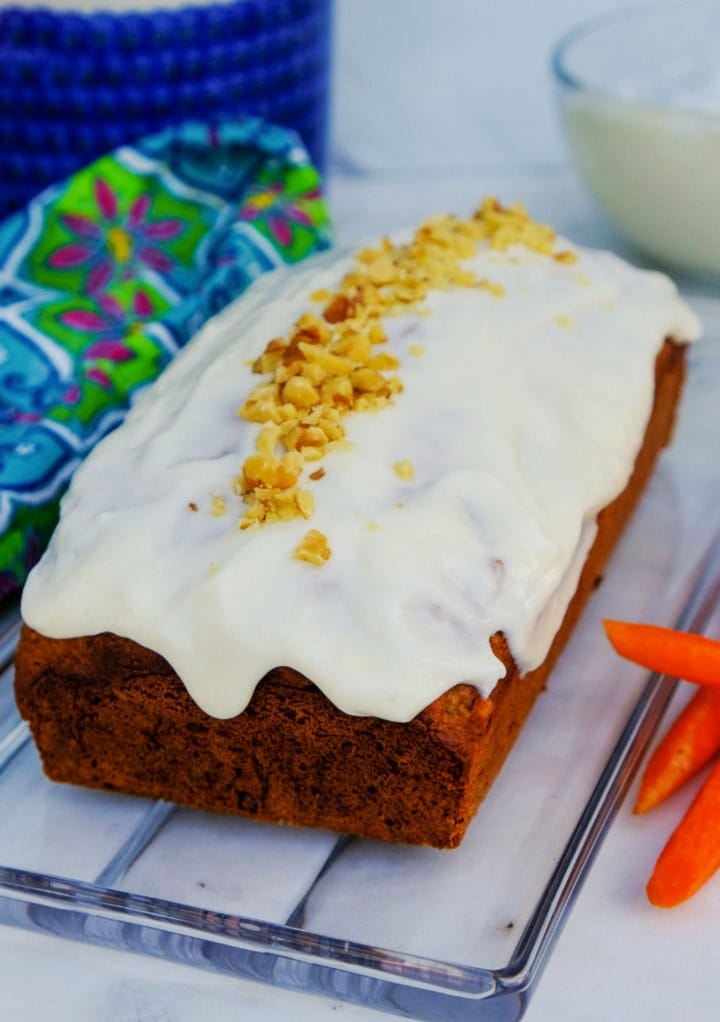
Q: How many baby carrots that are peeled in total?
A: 3